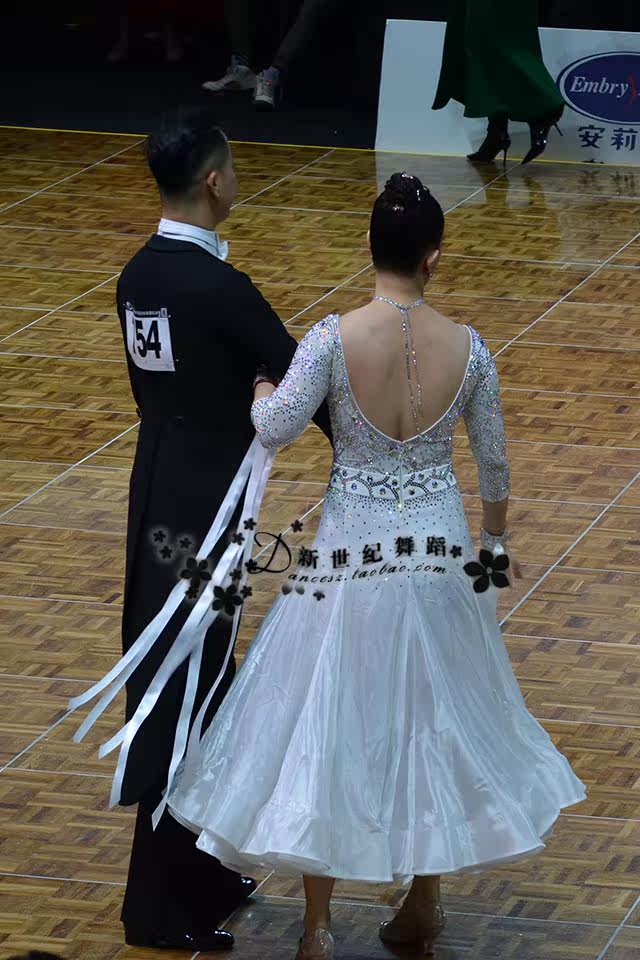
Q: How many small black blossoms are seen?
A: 12